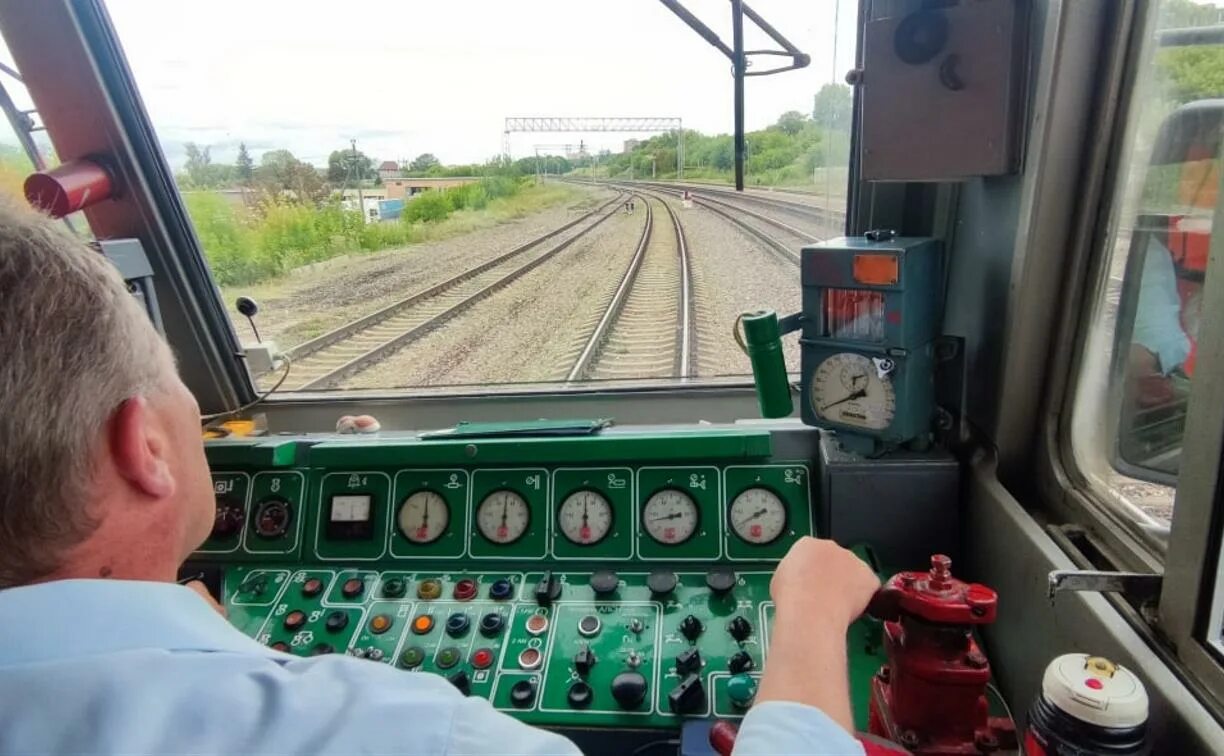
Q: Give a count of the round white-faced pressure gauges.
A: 5